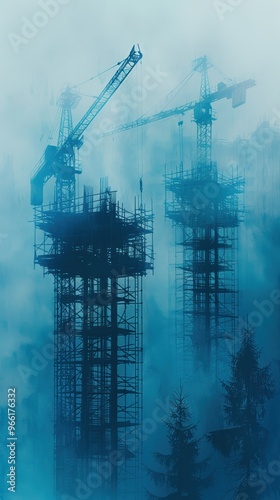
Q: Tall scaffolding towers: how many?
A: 2